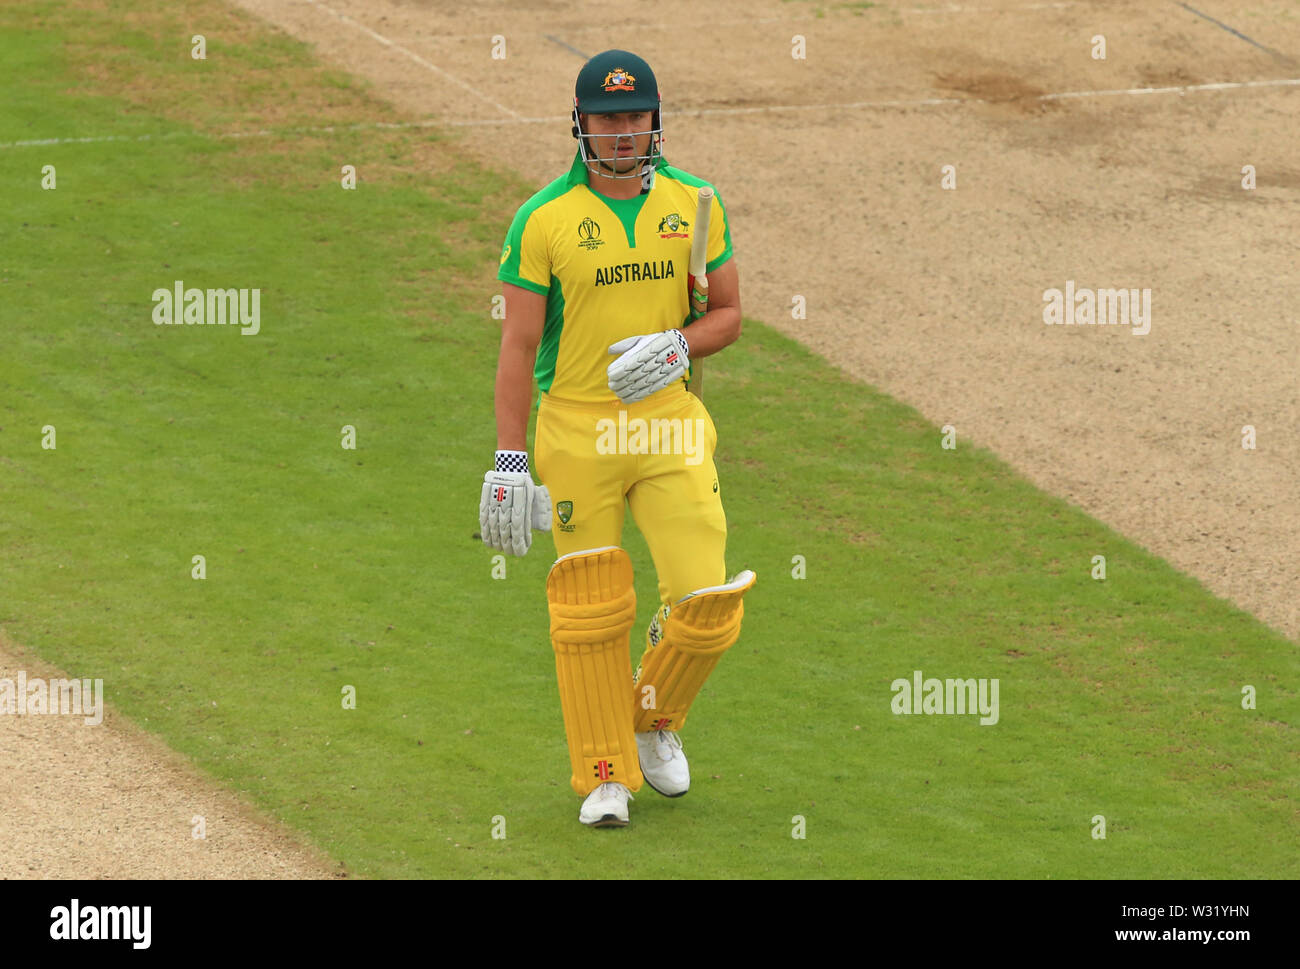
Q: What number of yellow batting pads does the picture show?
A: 2